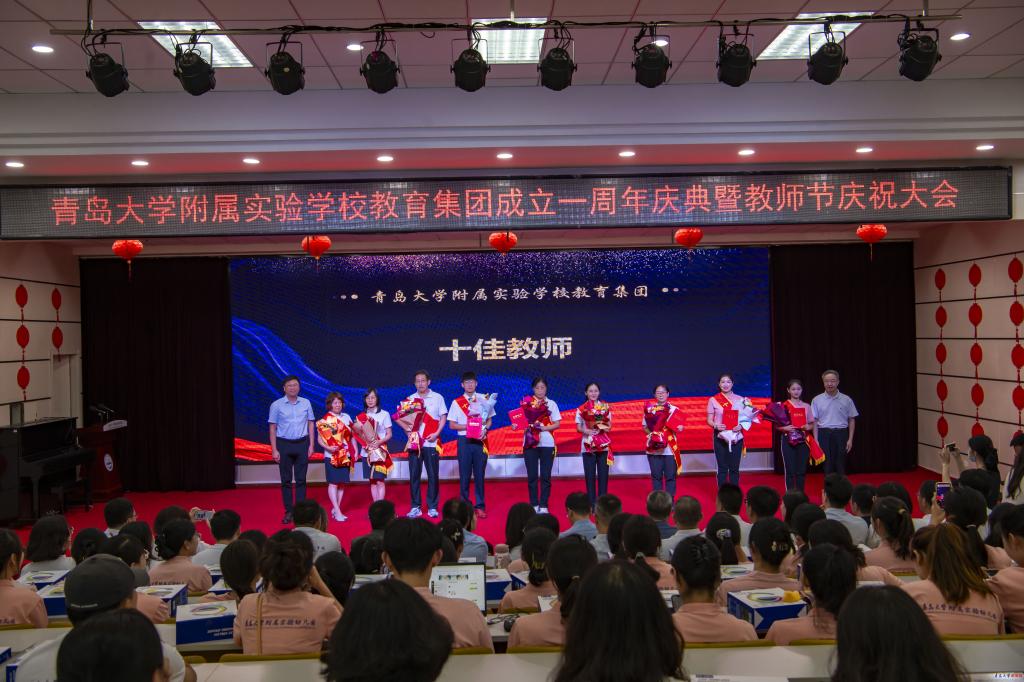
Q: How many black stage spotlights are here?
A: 10